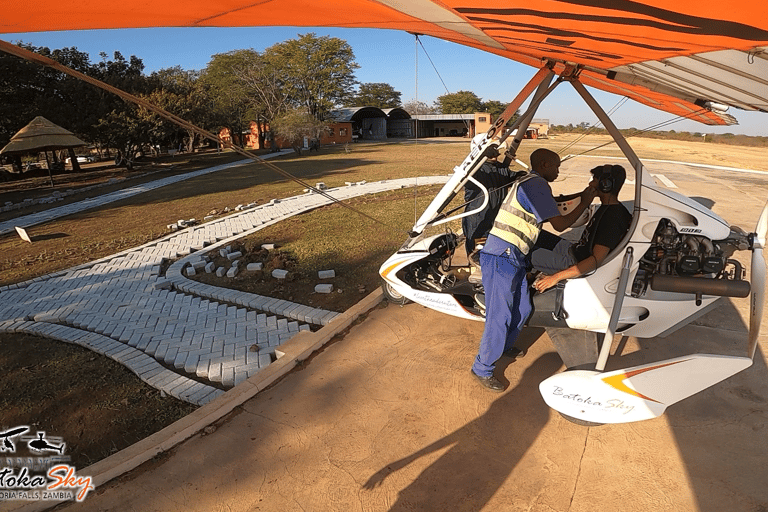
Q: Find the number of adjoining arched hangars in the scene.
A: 2